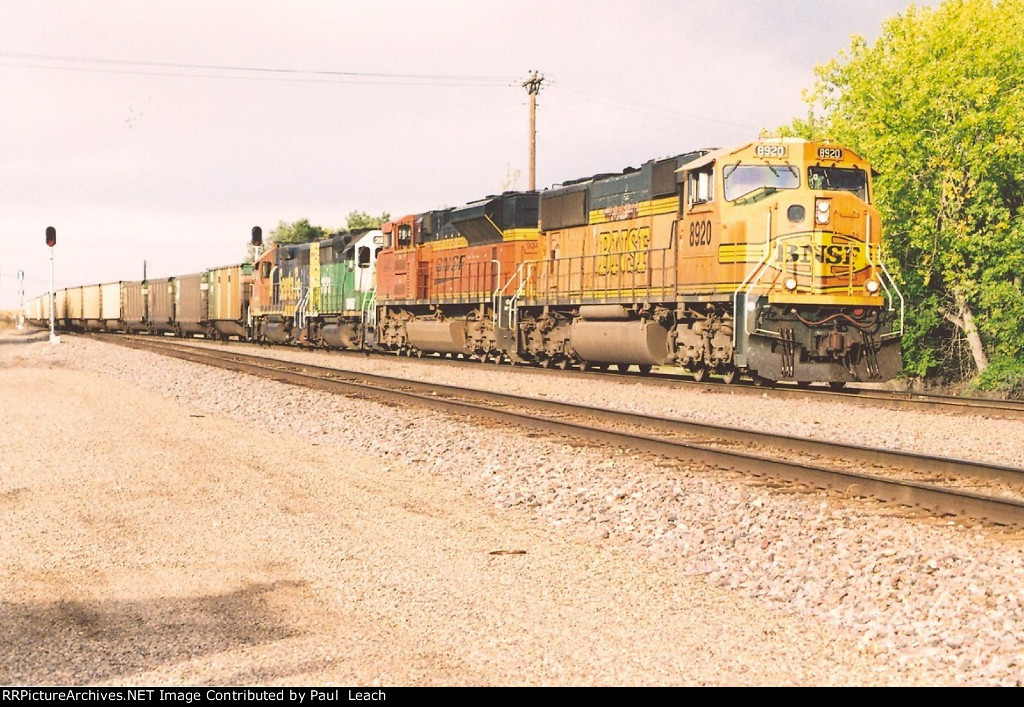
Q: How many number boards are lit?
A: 2